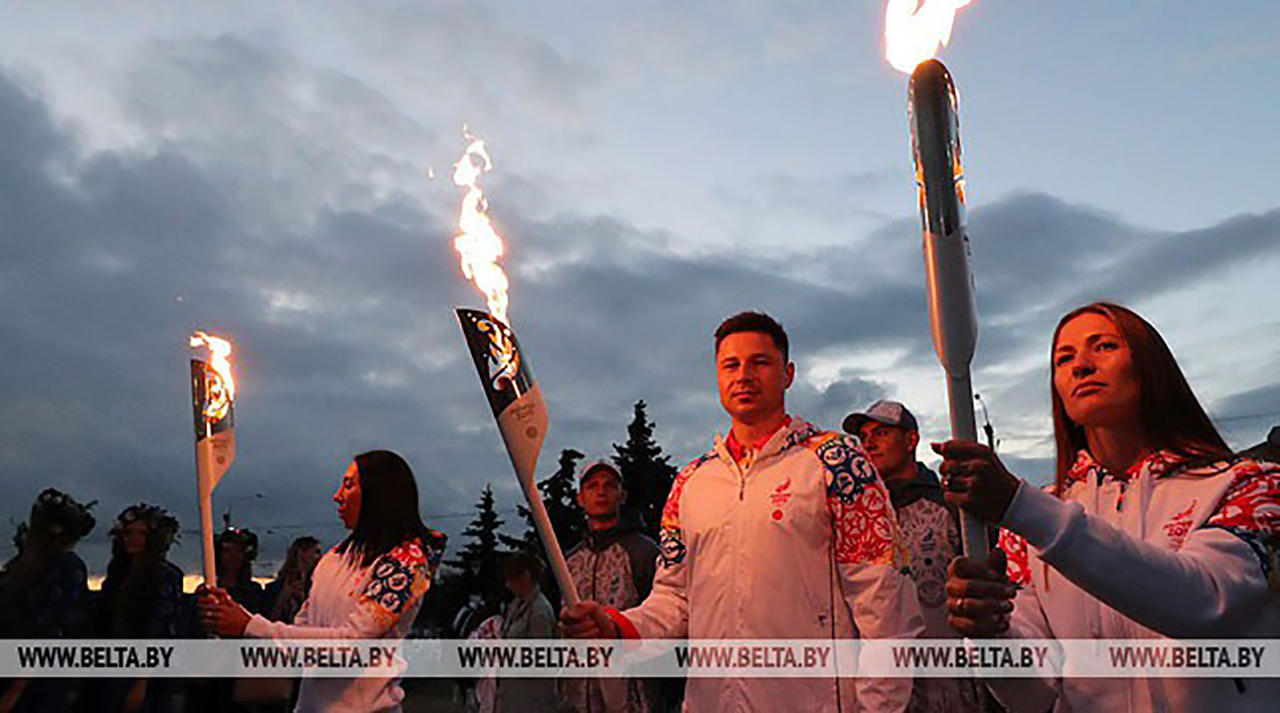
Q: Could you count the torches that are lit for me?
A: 3